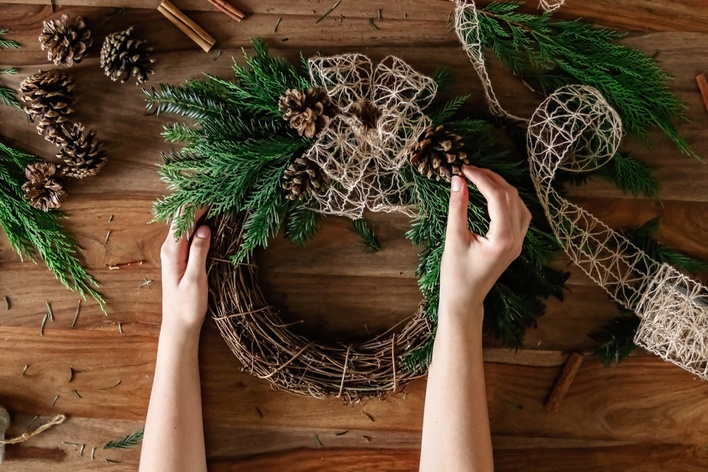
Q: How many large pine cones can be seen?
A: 8